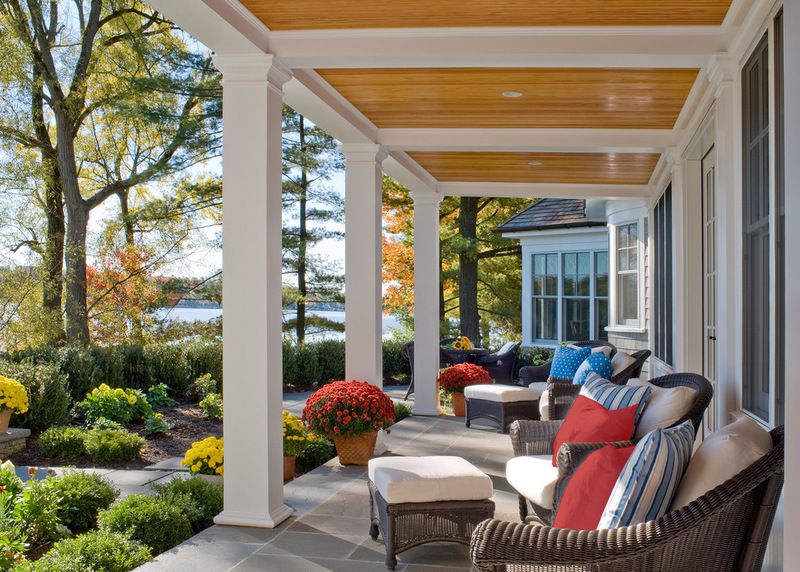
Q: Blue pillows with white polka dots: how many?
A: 2